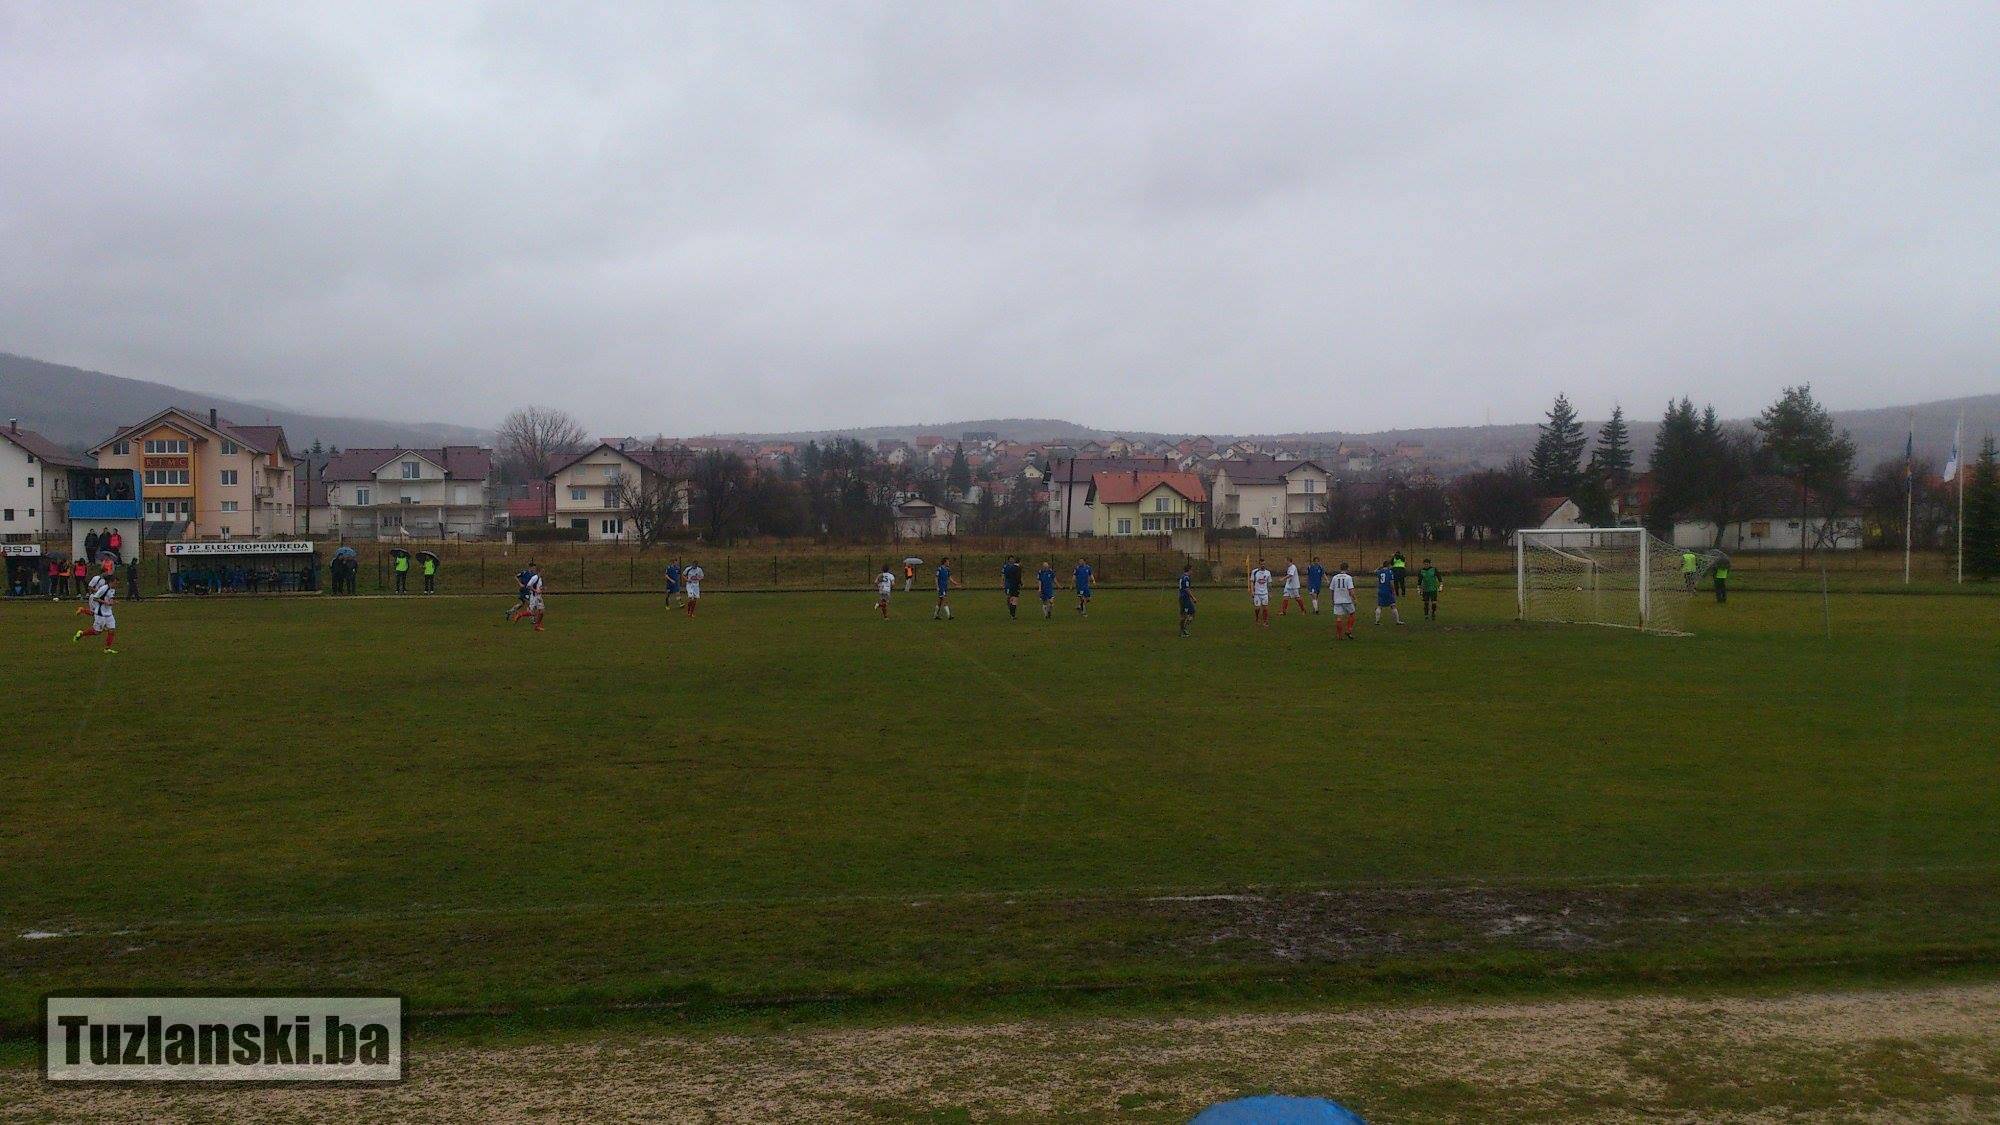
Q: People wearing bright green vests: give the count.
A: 5